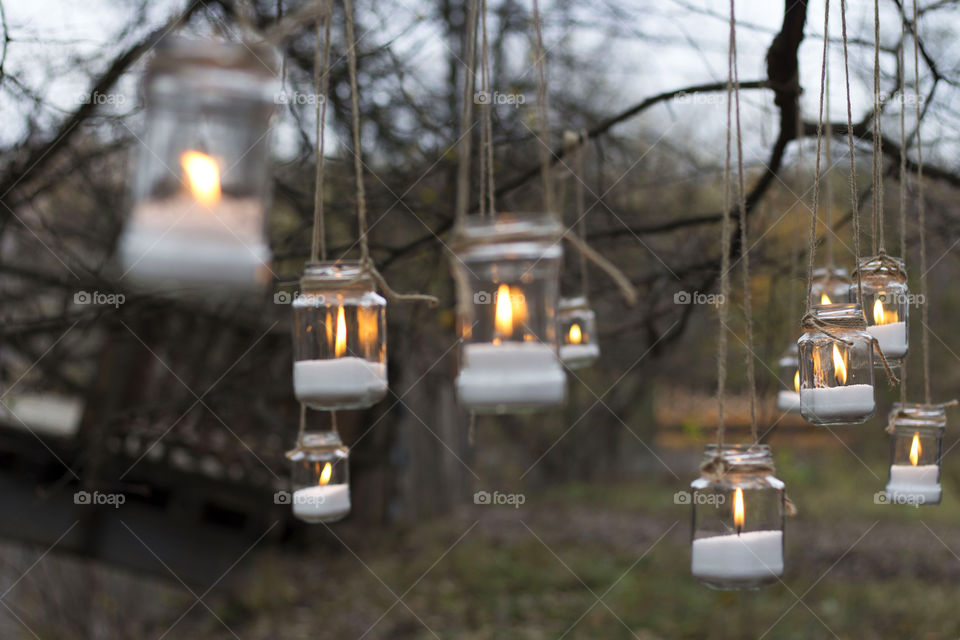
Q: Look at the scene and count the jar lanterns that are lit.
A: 11